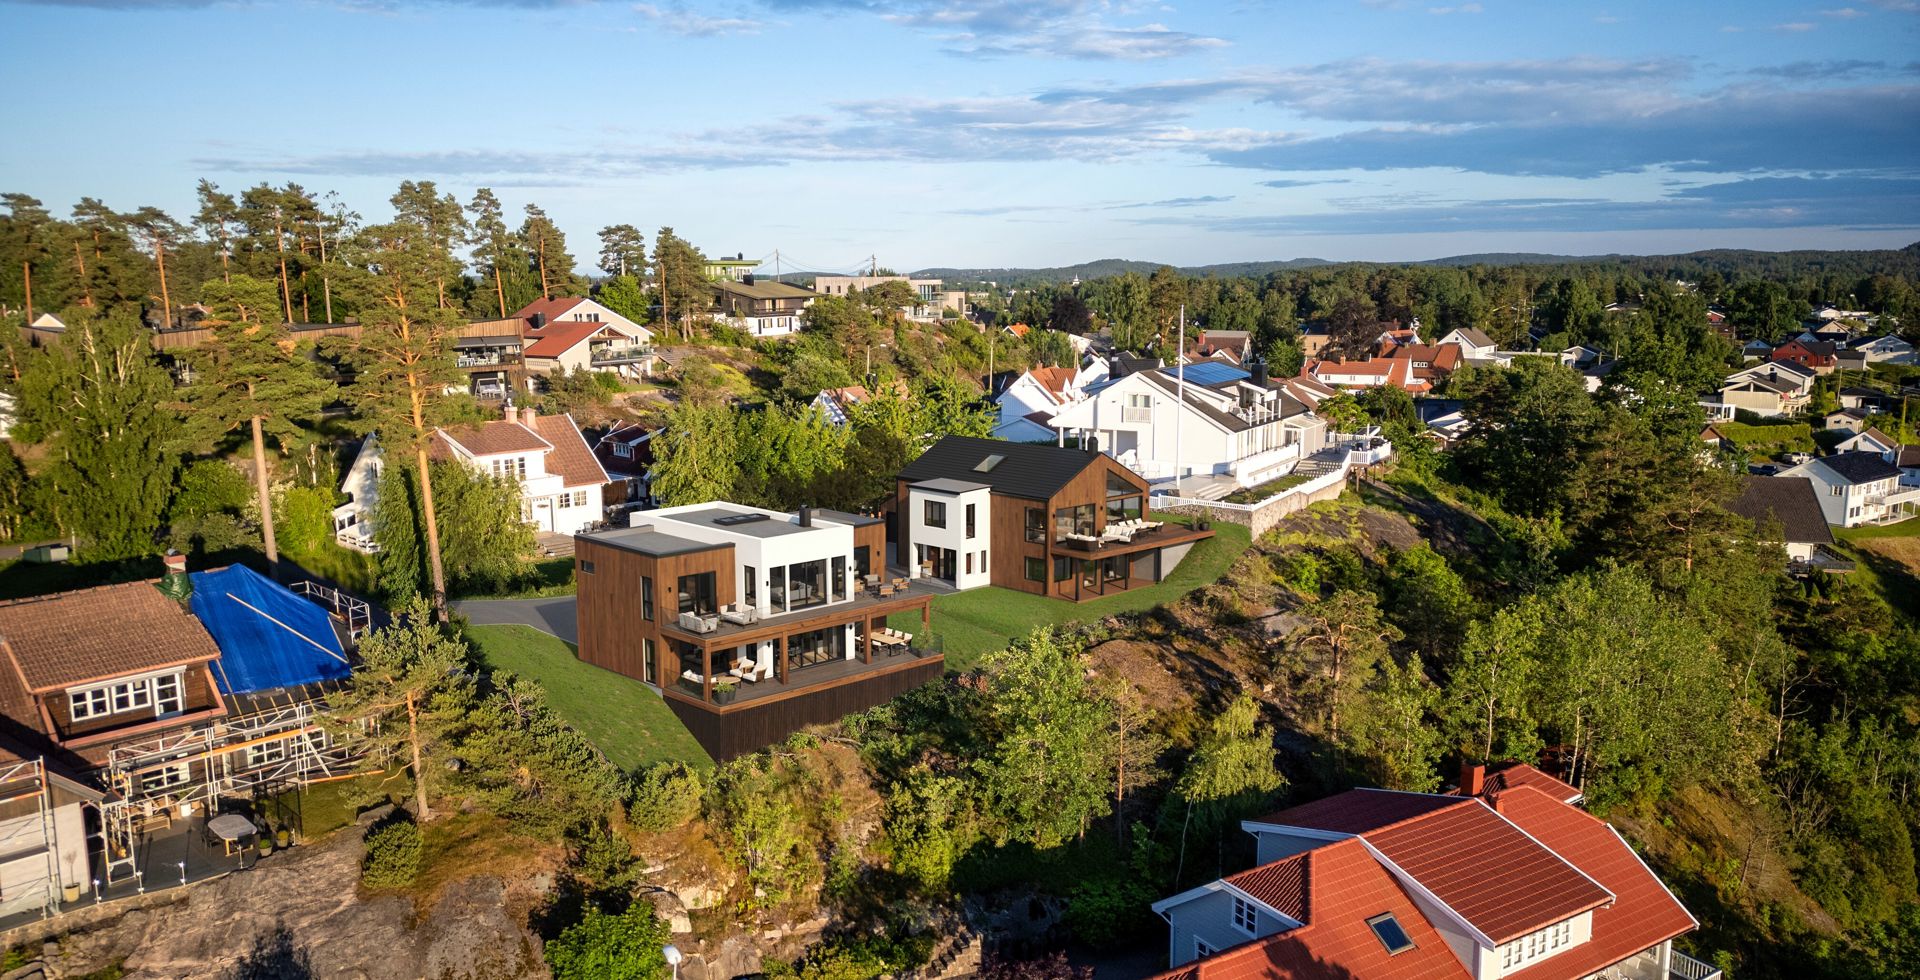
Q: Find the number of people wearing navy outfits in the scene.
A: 0